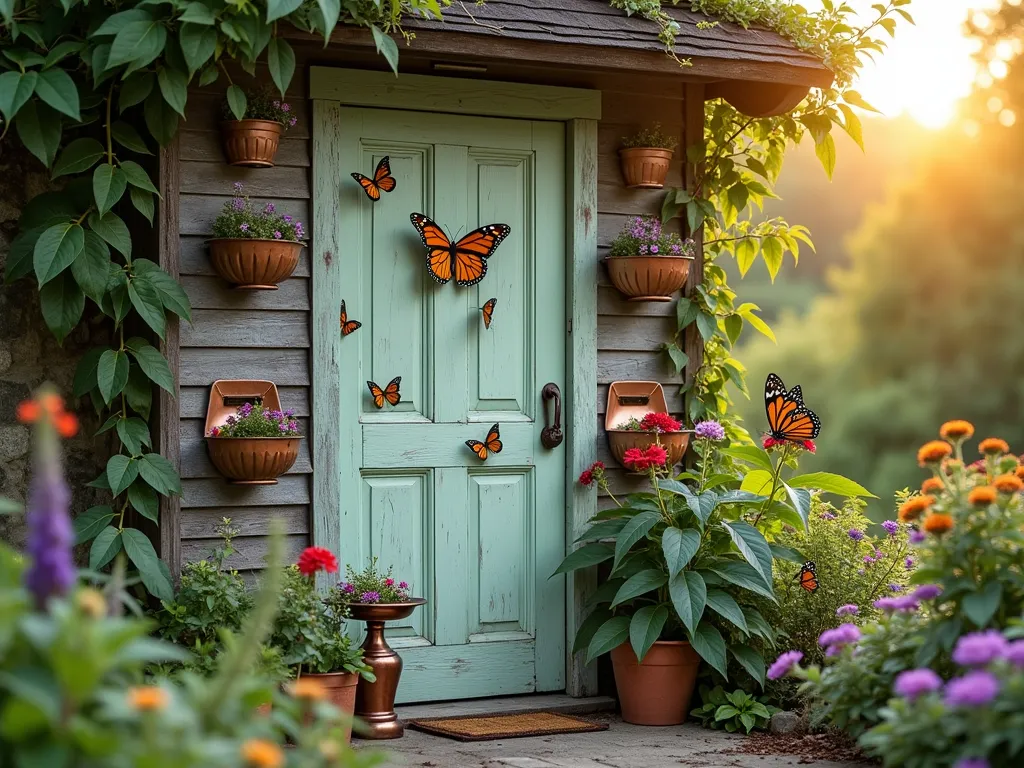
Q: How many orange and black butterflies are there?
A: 8